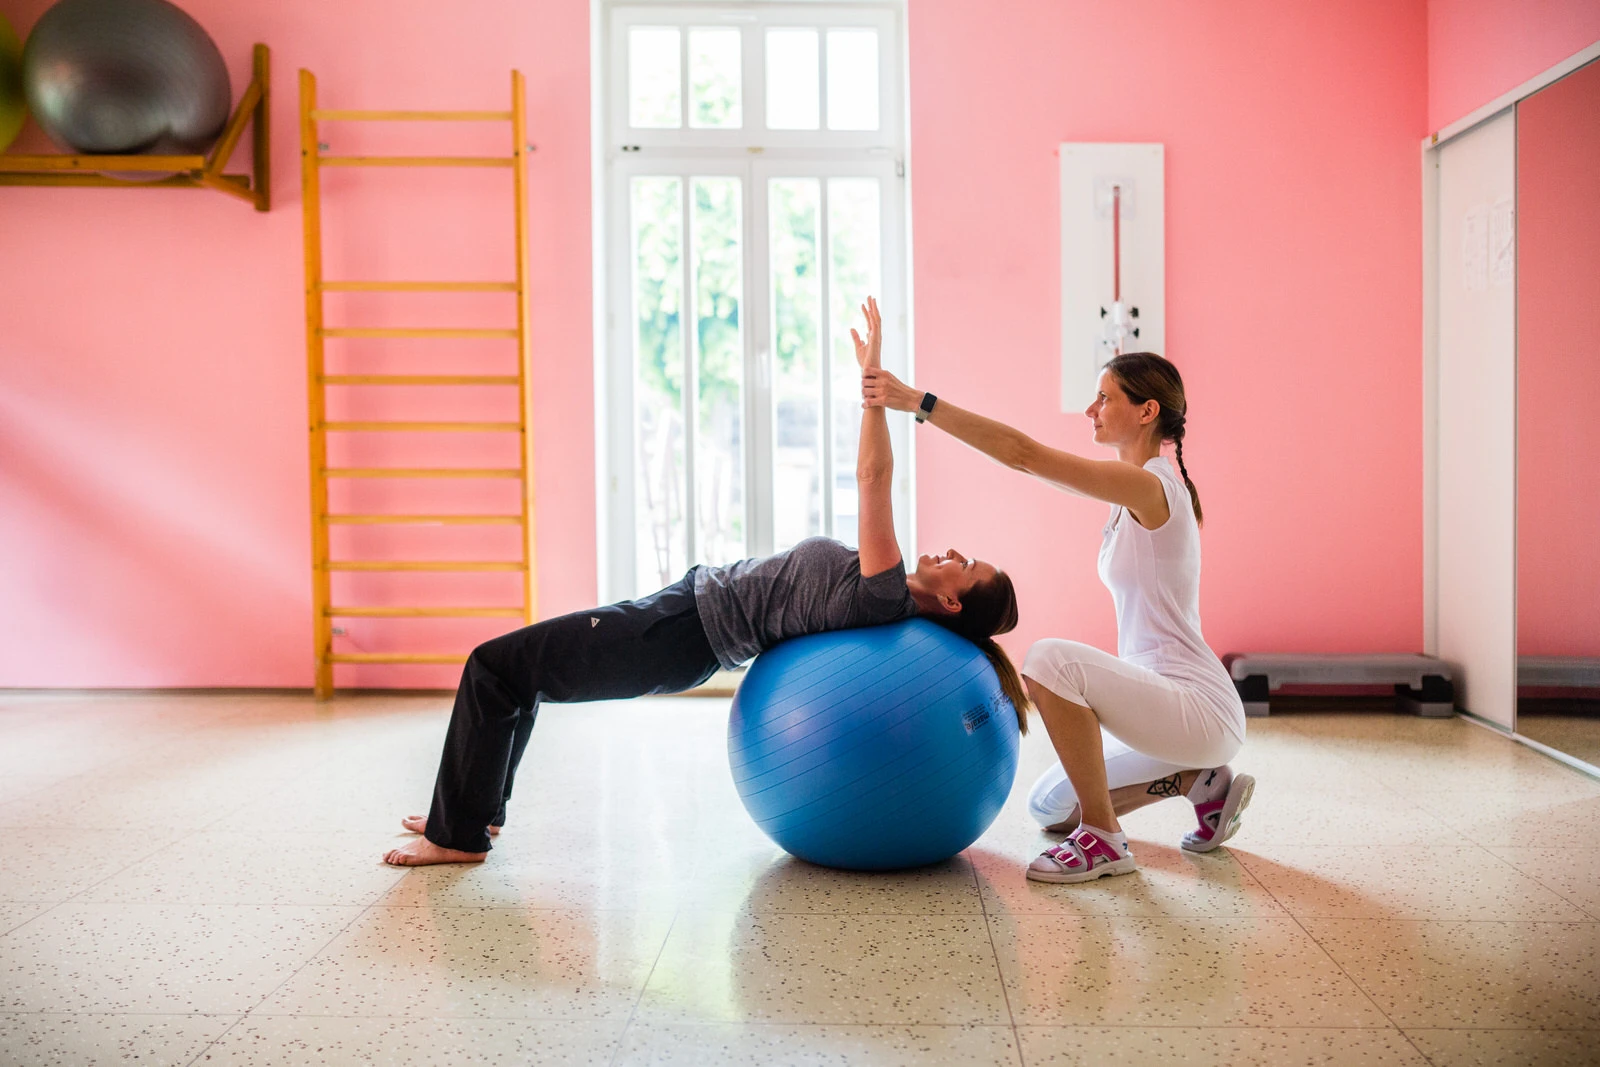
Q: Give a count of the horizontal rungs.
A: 11